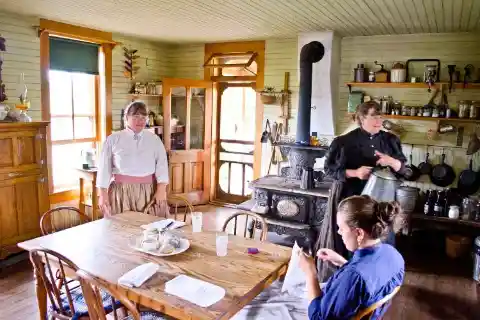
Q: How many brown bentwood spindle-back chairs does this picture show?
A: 6